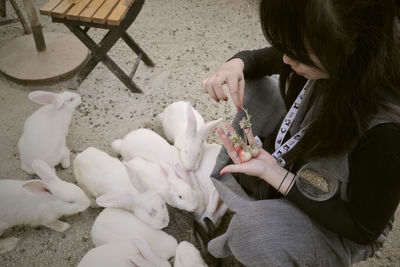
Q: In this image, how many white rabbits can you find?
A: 10